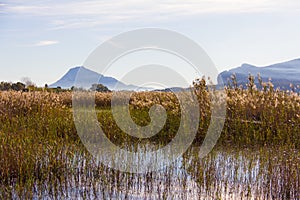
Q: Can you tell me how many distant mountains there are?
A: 2